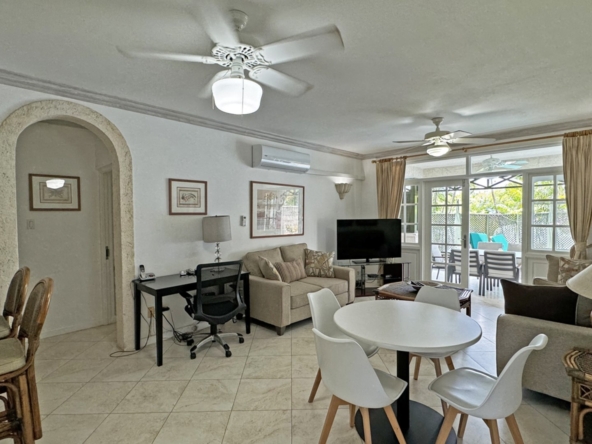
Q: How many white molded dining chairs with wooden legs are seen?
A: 4